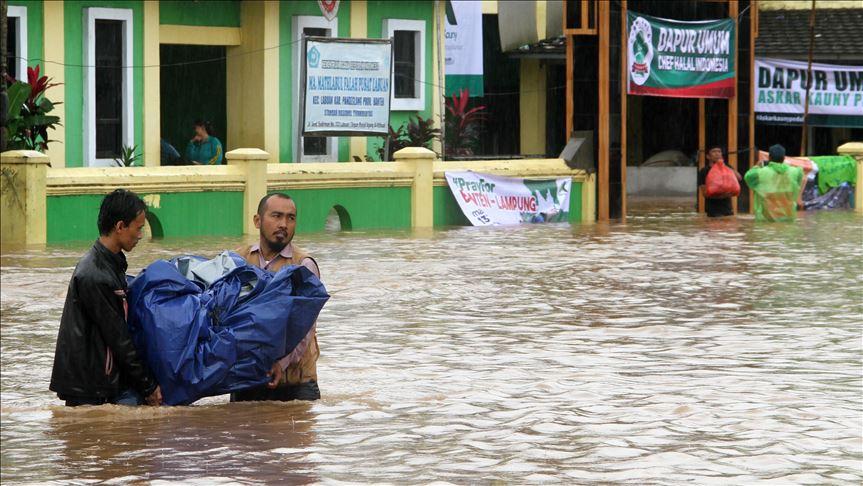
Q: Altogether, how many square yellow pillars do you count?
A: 4